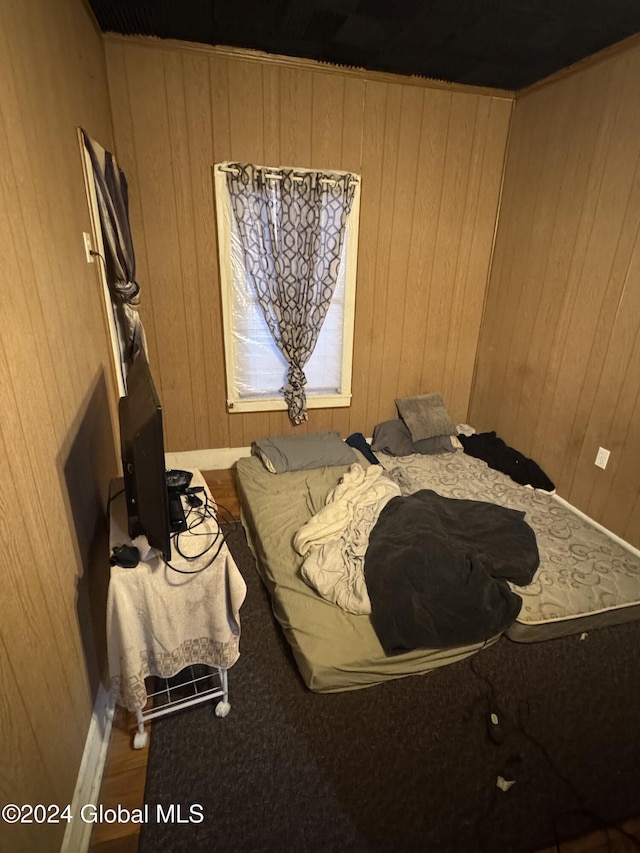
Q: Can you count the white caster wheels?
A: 2